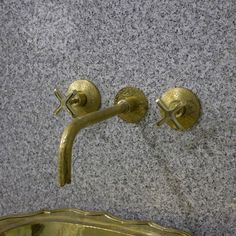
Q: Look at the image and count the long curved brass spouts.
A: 1